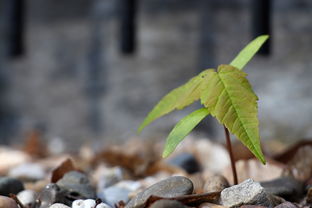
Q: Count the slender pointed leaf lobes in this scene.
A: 4